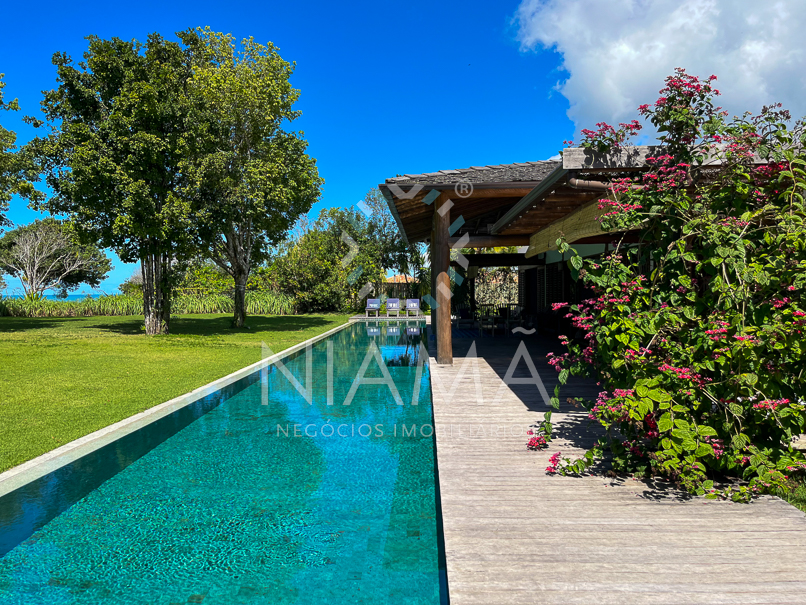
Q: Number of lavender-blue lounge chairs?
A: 3